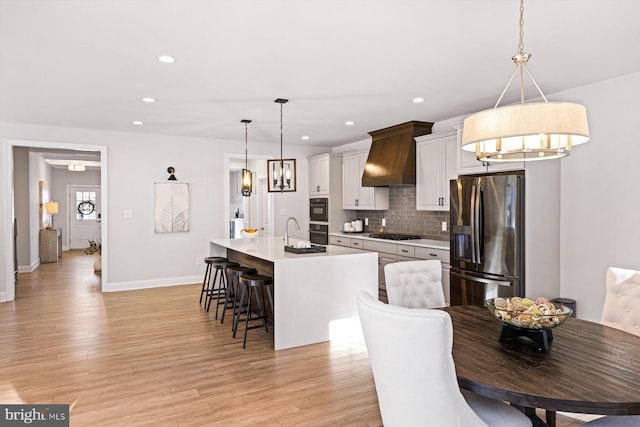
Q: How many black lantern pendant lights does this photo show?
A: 2